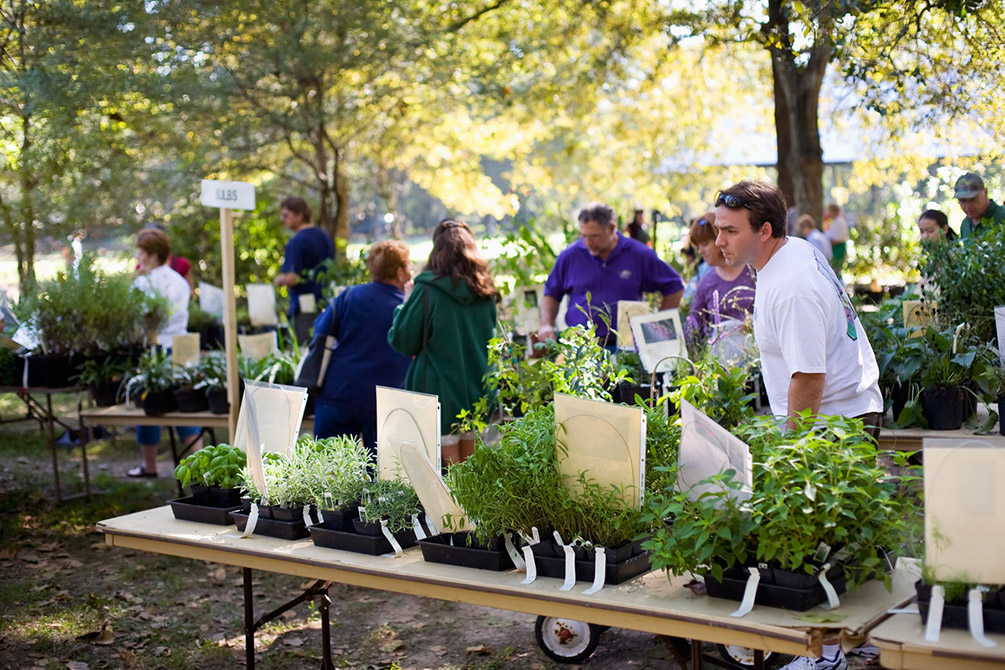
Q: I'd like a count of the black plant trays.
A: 7